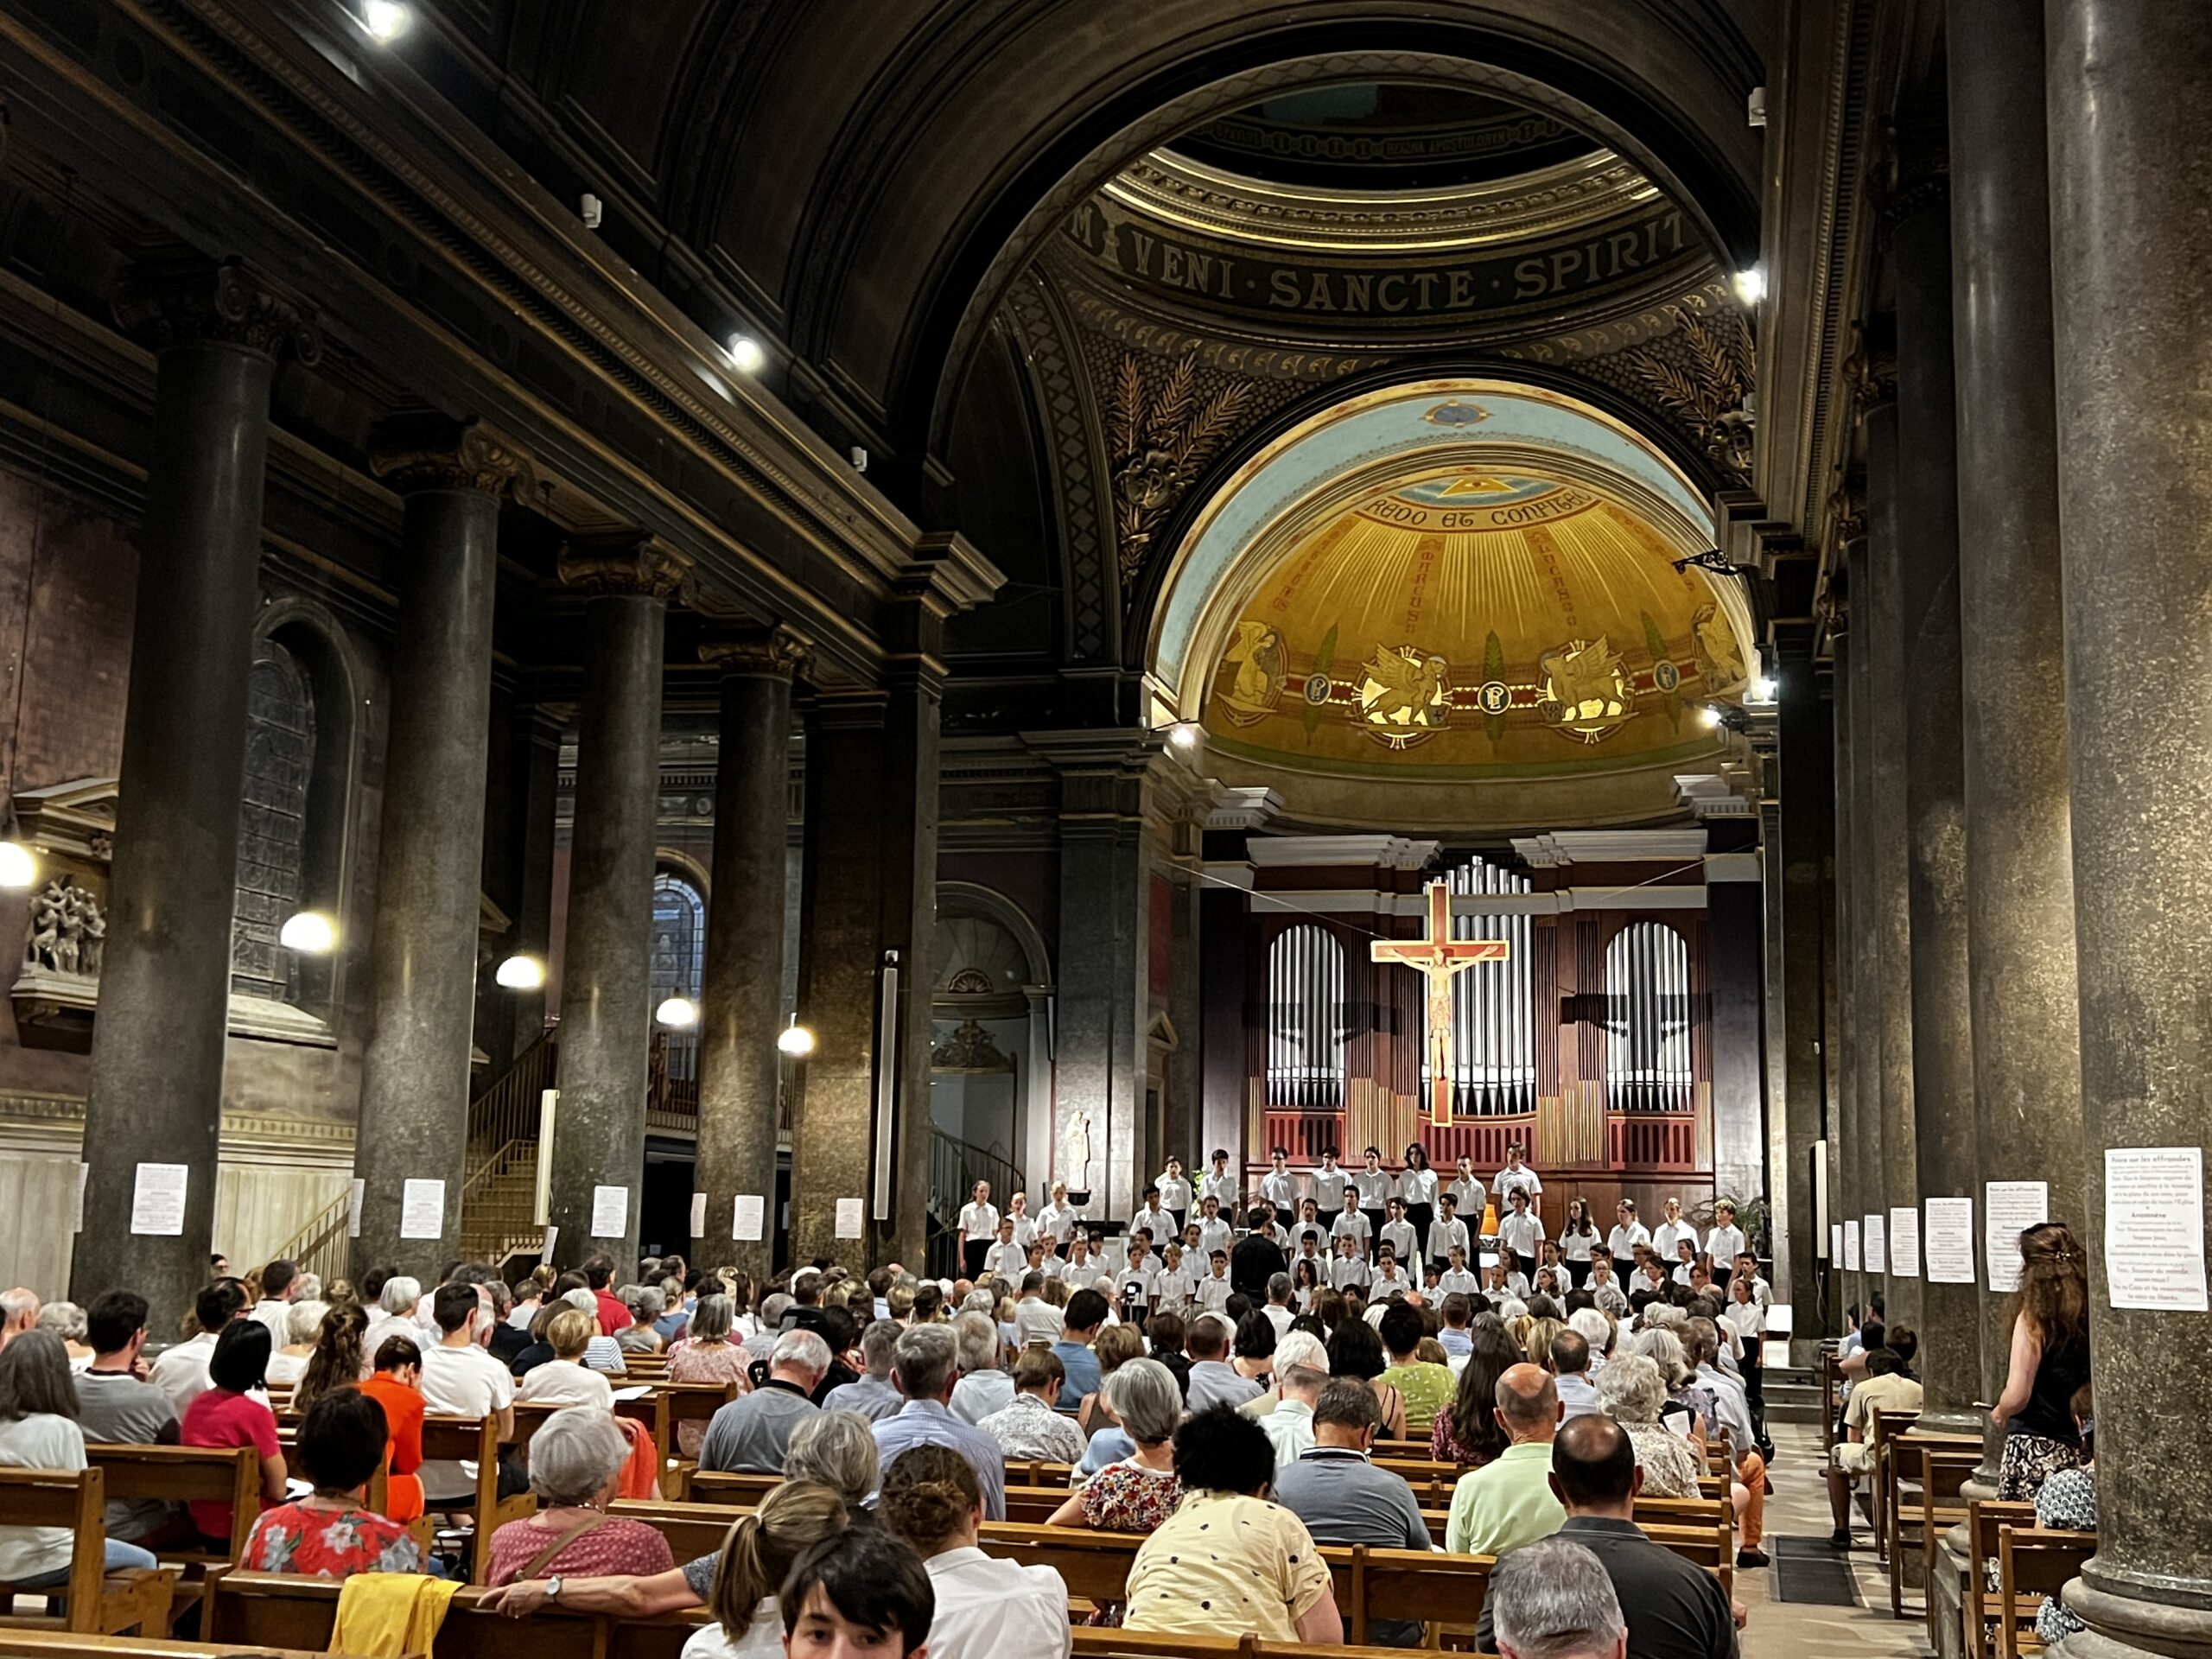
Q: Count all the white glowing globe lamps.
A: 5